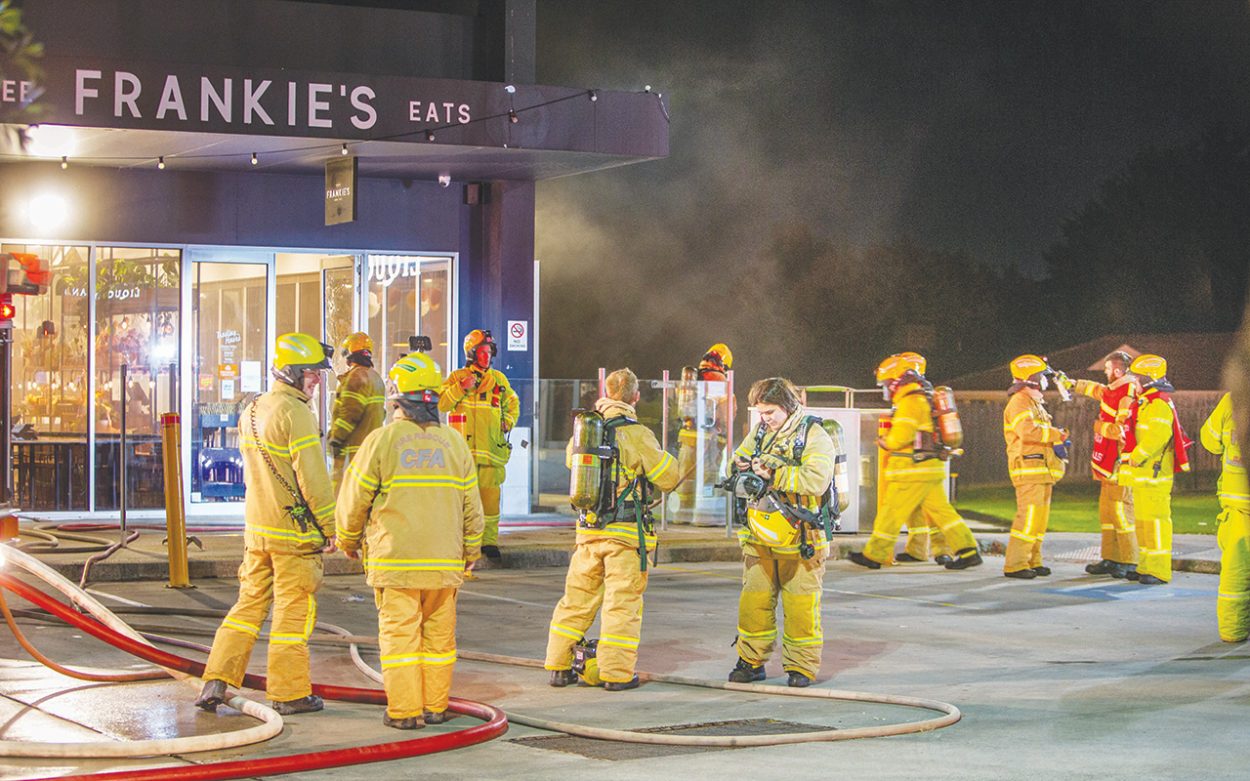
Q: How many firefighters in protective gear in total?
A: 13